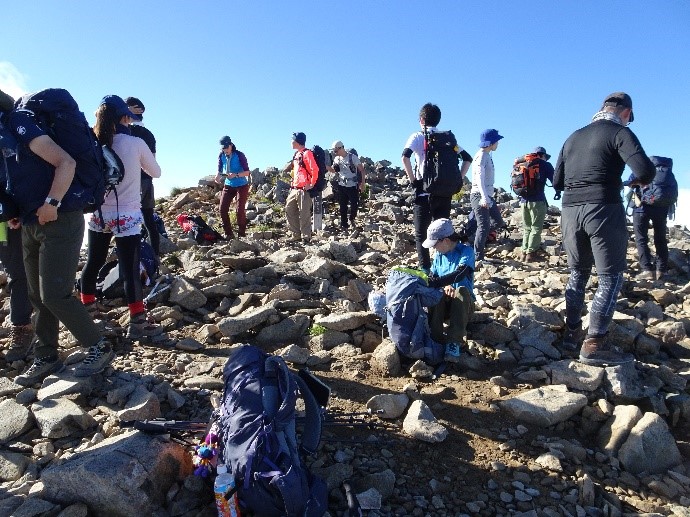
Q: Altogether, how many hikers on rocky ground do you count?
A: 13